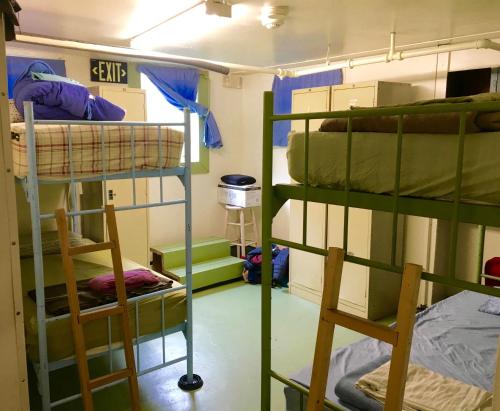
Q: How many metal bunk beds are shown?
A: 2